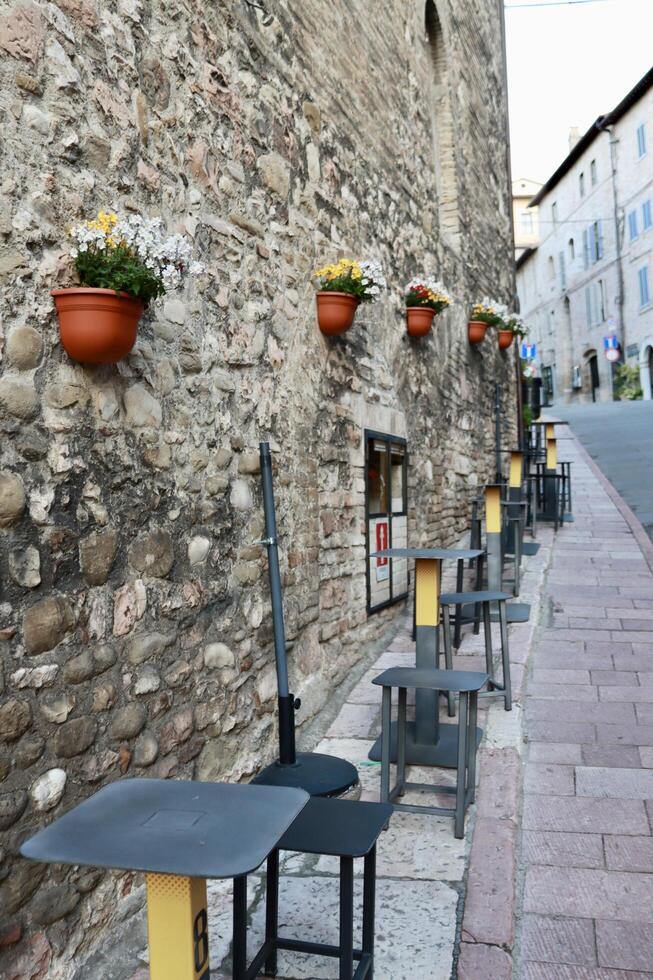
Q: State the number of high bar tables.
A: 6